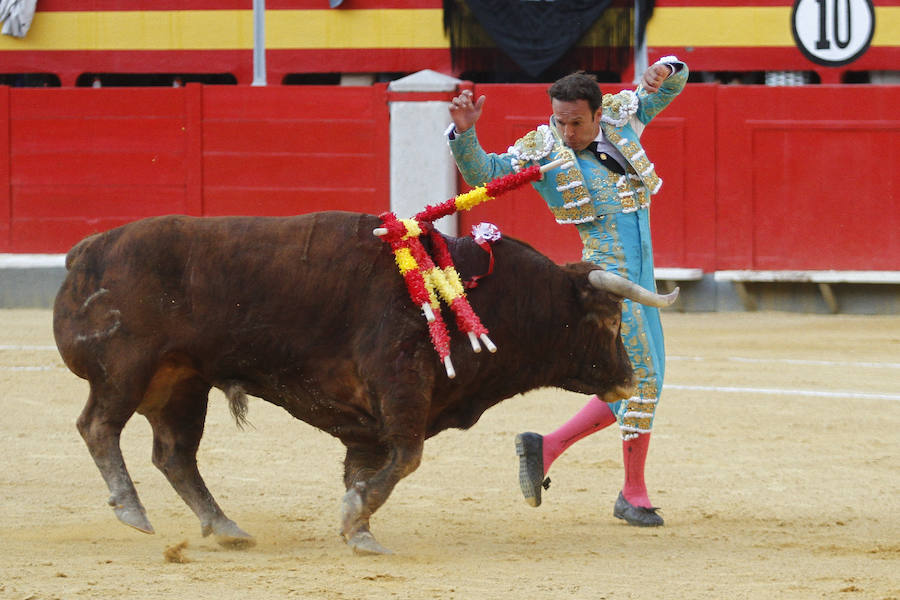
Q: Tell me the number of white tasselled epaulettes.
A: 2